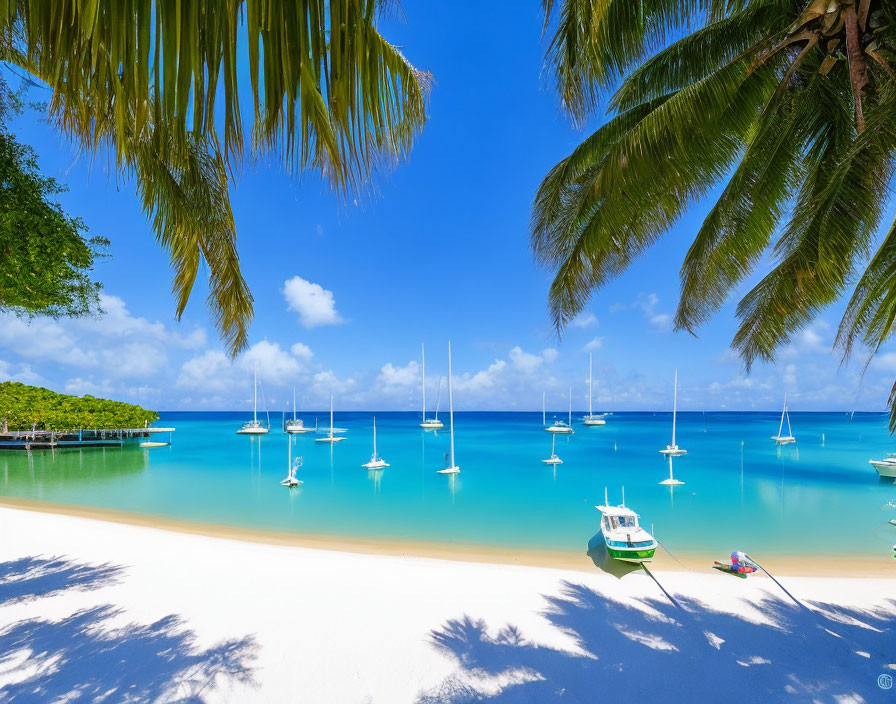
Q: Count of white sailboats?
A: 13